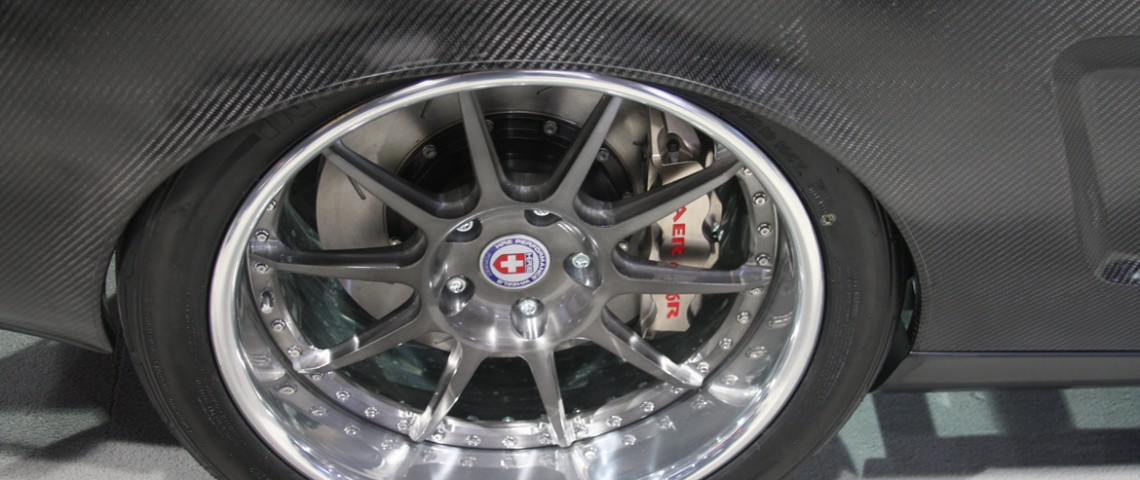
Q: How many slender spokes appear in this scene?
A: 10